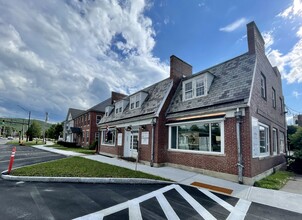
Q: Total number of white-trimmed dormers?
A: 4